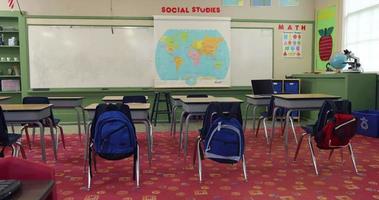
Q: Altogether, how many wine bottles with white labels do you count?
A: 0